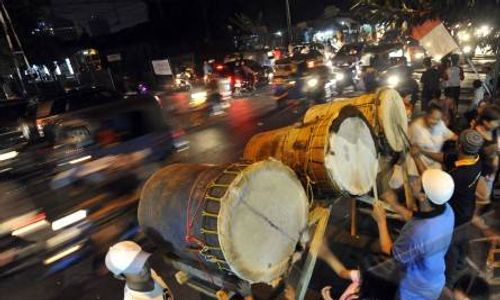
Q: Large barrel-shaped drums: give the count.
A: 3